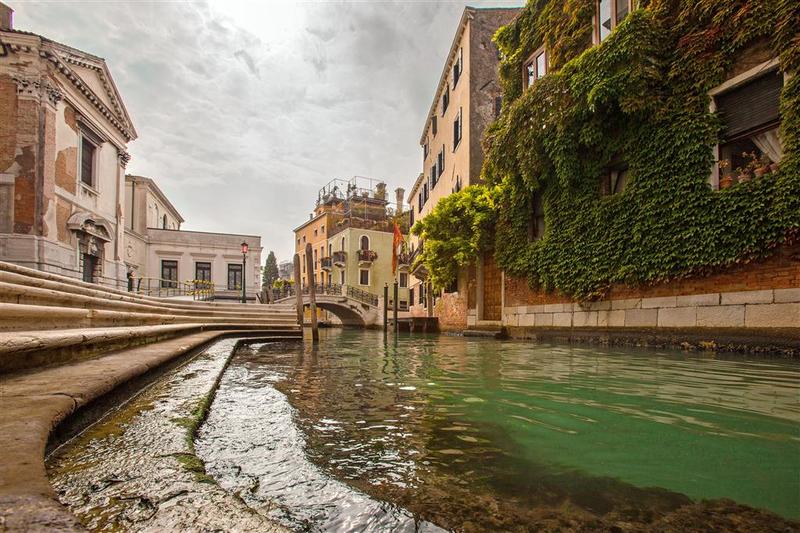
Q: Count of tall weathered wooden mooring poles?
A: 2